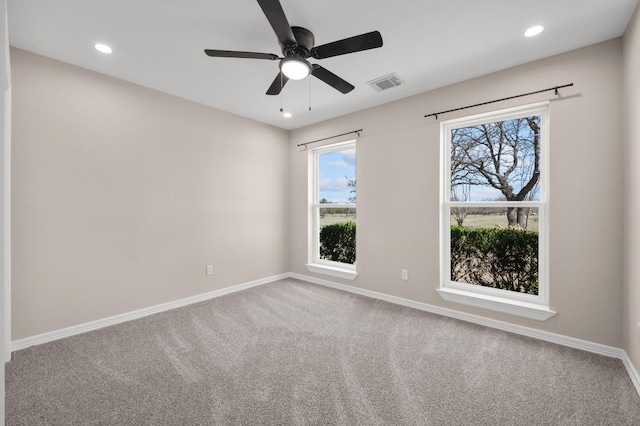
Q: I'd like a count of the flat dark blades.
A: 5